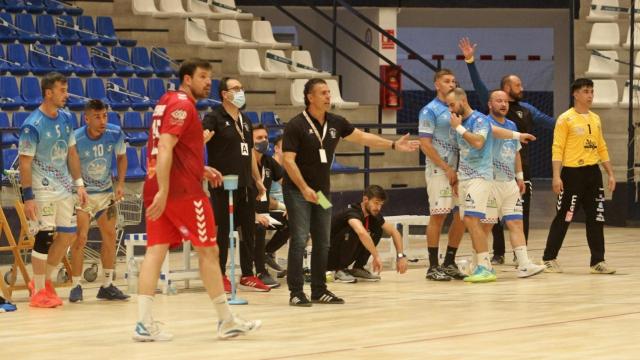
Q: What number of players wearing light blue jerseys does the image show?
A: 5